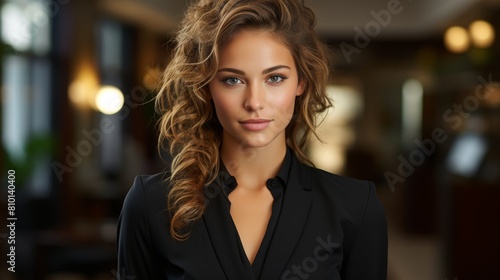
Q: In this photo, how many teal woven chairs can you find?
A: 0